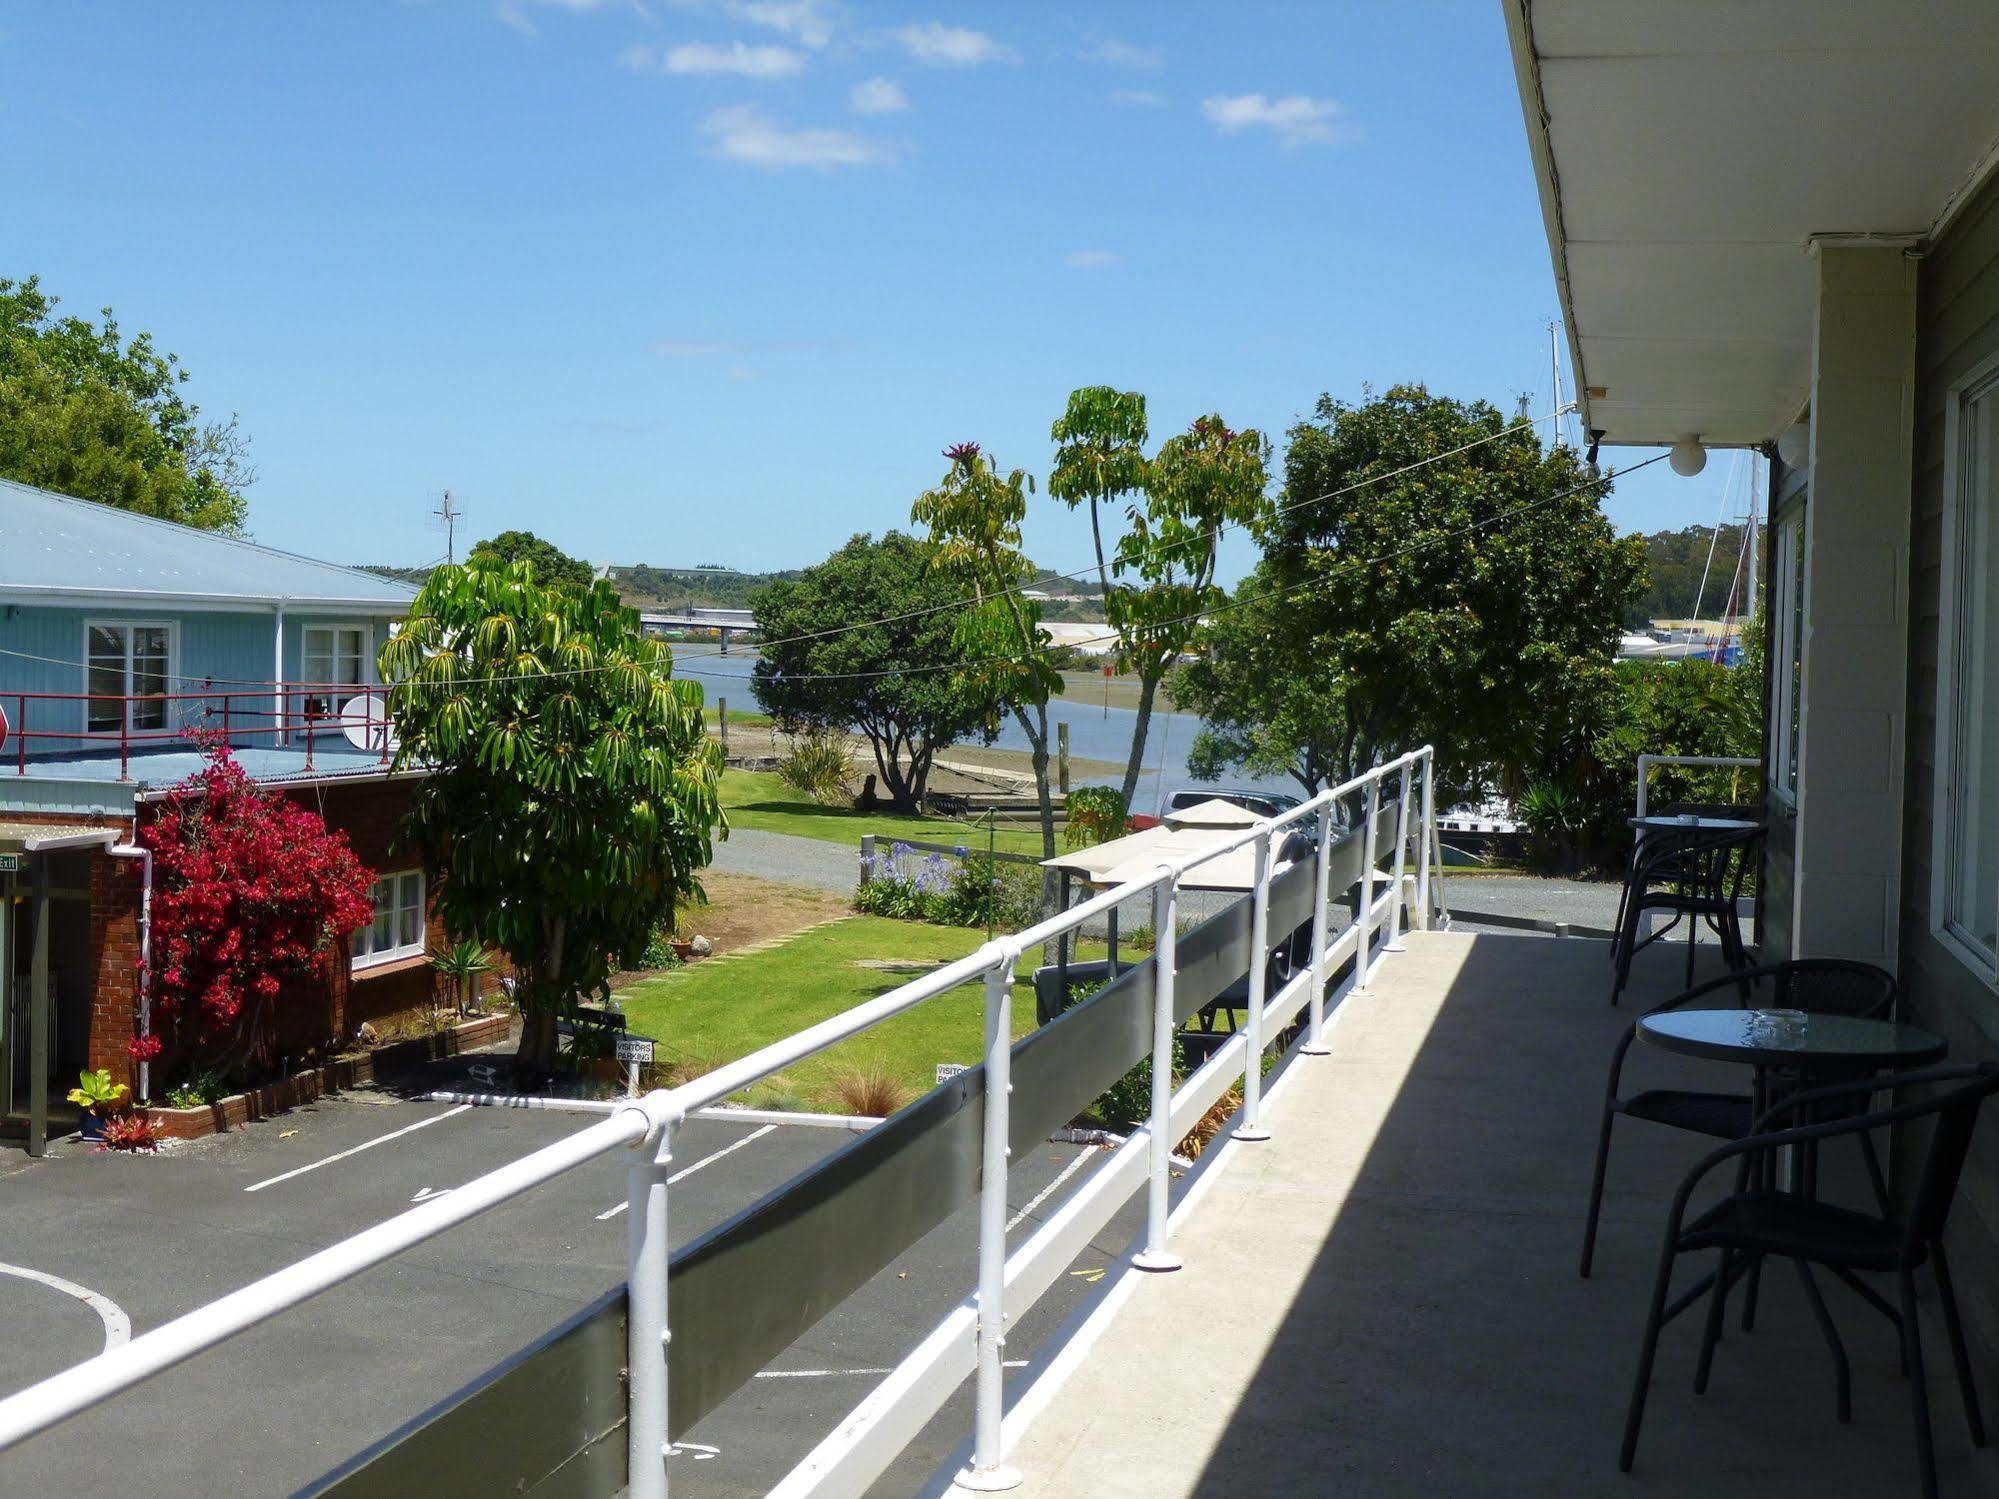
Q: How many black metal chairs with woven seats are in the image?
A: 4